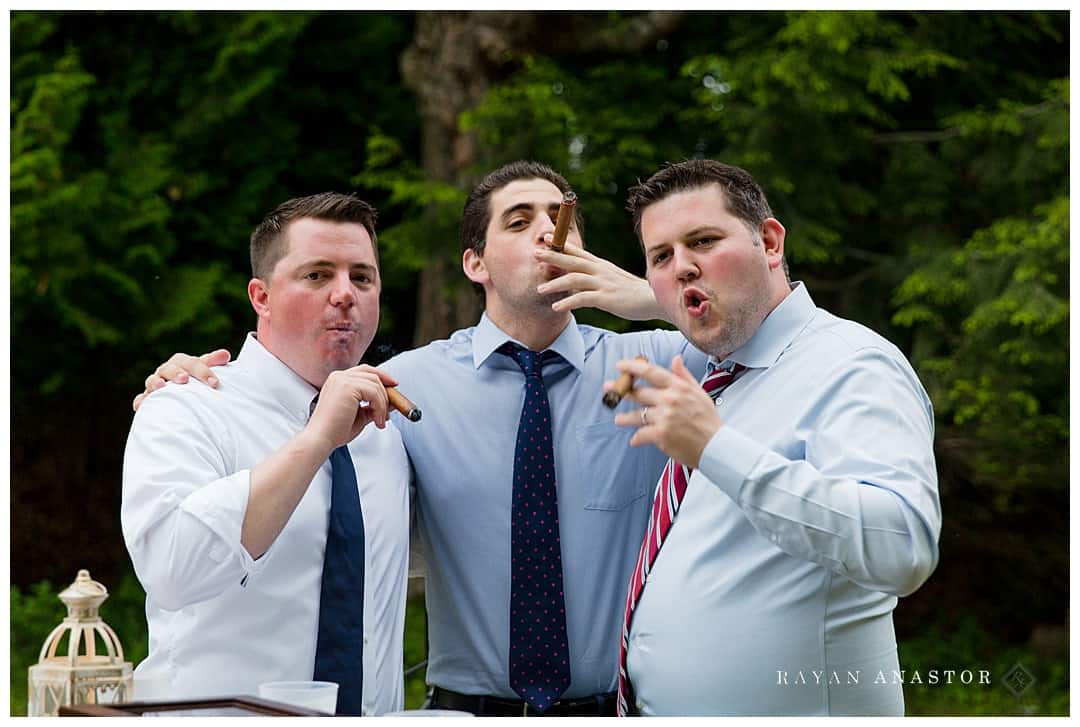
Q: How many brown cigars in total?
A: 3